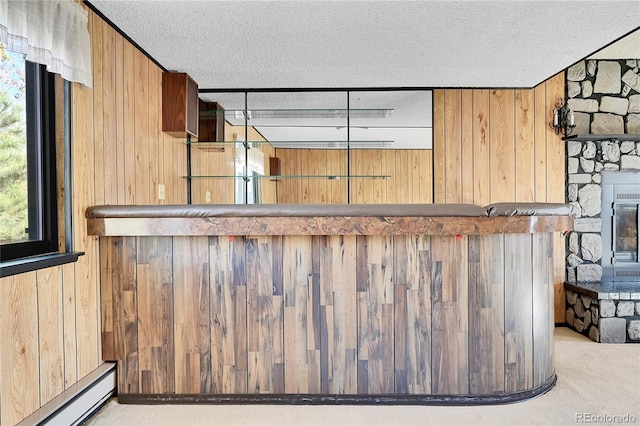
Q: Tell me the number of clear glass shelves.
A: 3